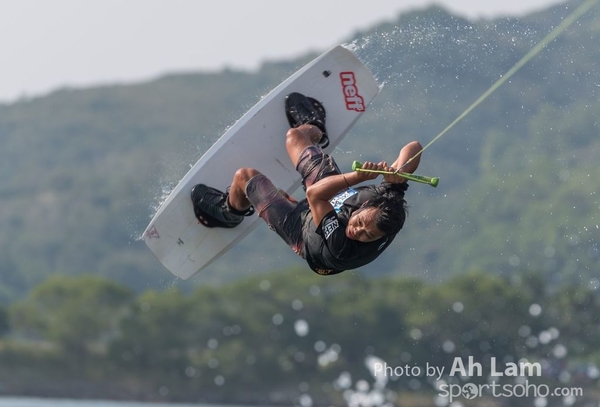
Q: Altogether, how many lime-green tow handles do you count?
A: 1